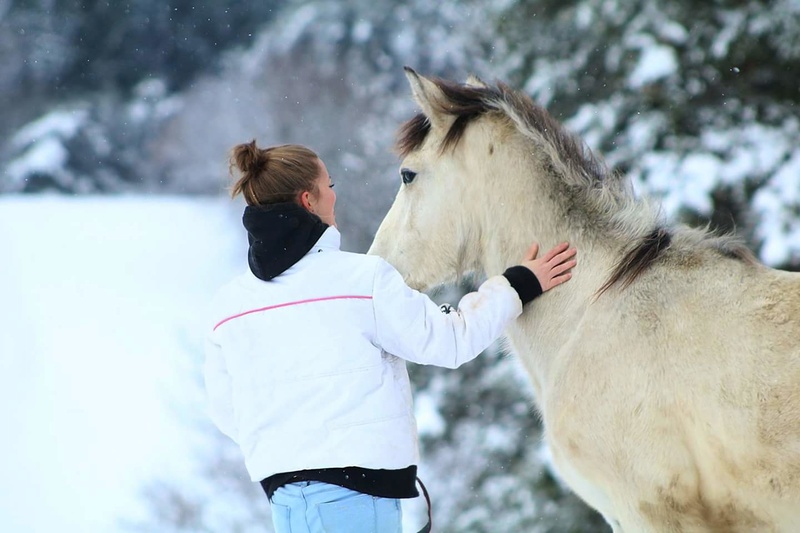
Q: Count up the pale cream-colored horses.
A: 1